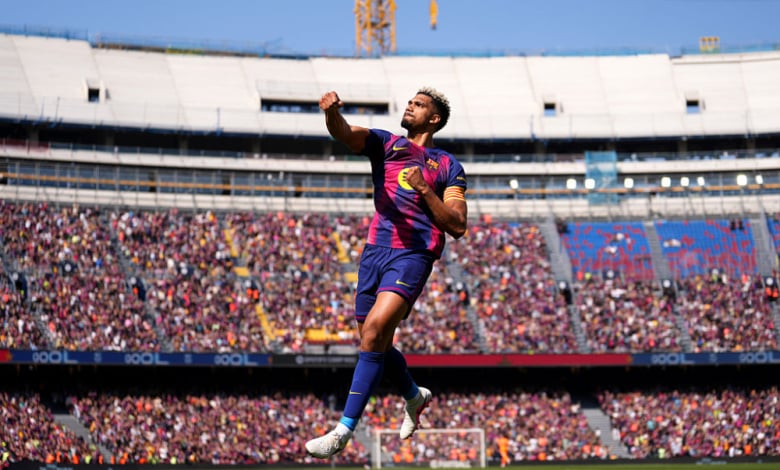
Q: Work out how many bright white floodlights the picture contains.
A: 9